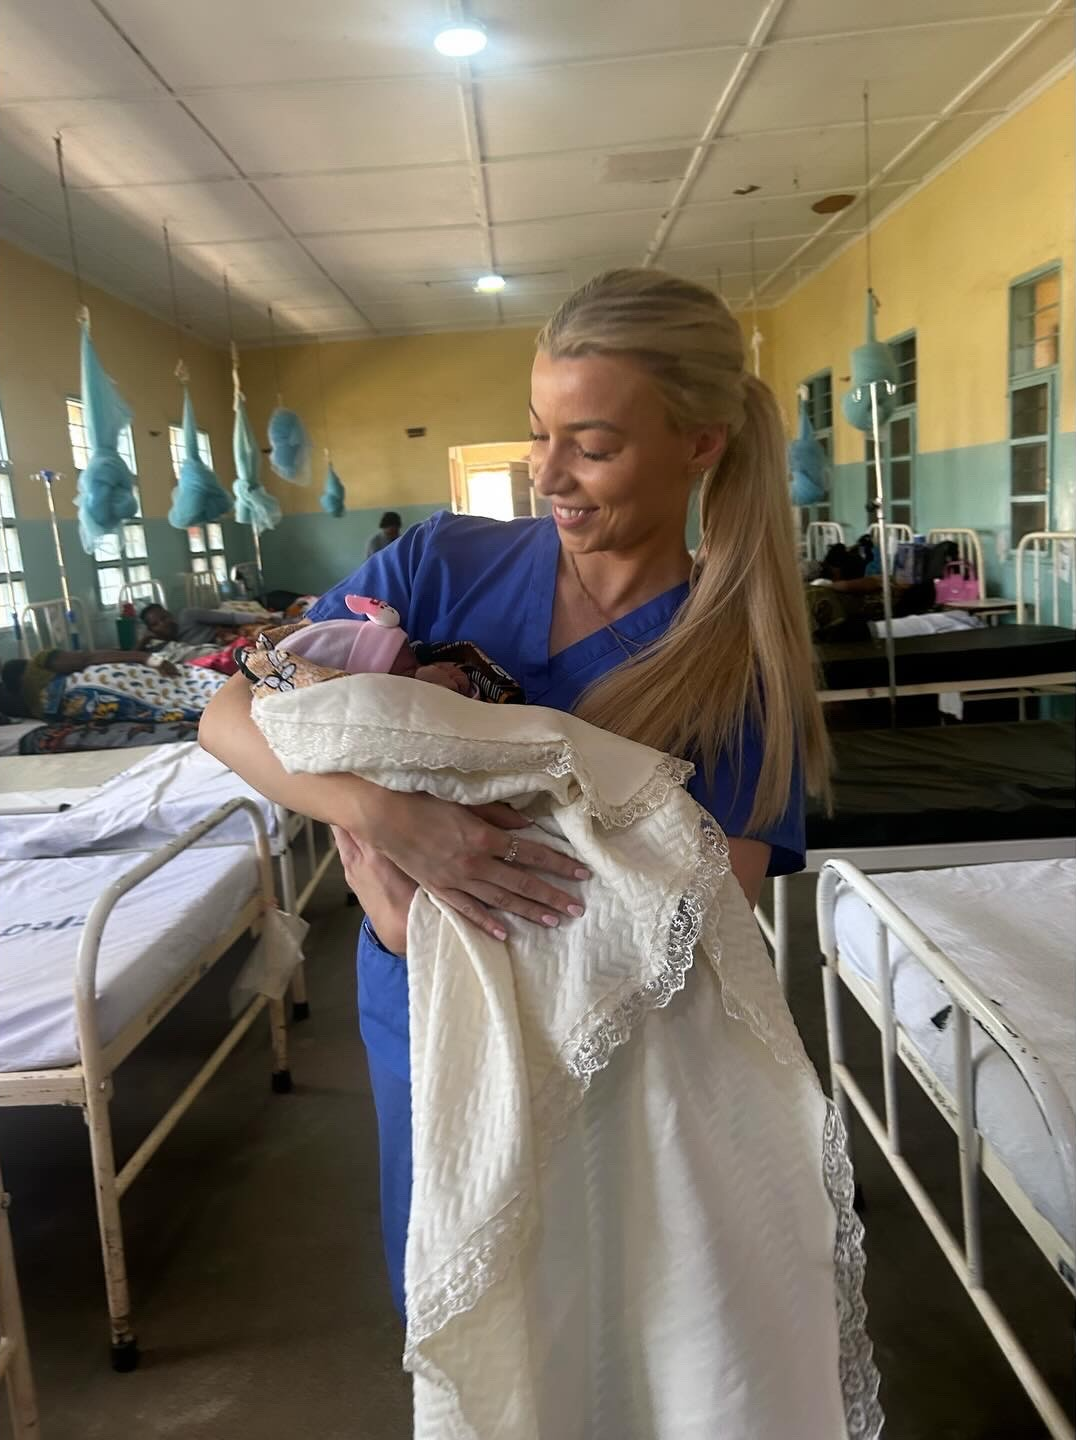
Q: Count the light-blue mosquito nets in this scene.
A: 7